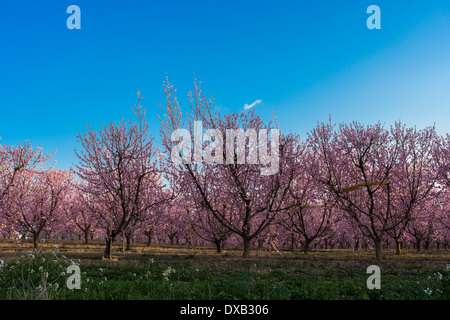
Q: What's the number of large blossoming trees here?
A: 3